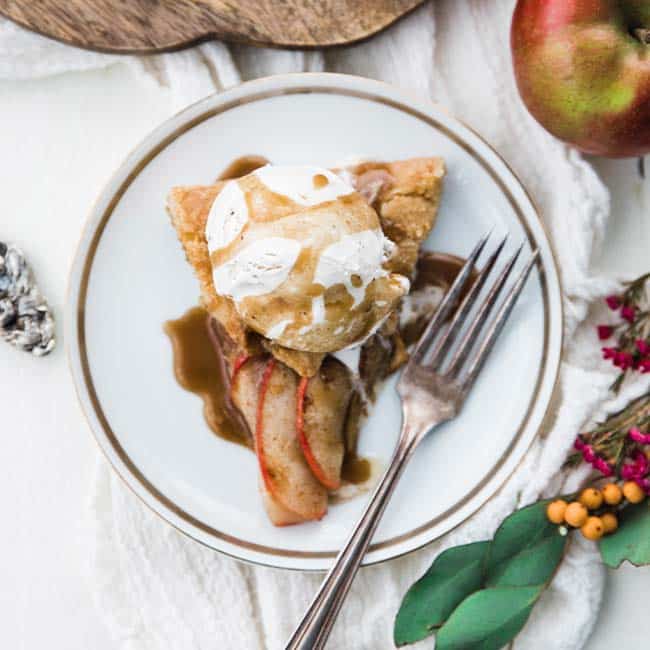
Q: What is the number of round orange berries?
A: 7